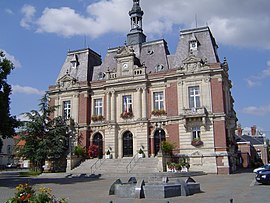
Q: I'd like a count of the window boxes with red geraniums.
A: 4